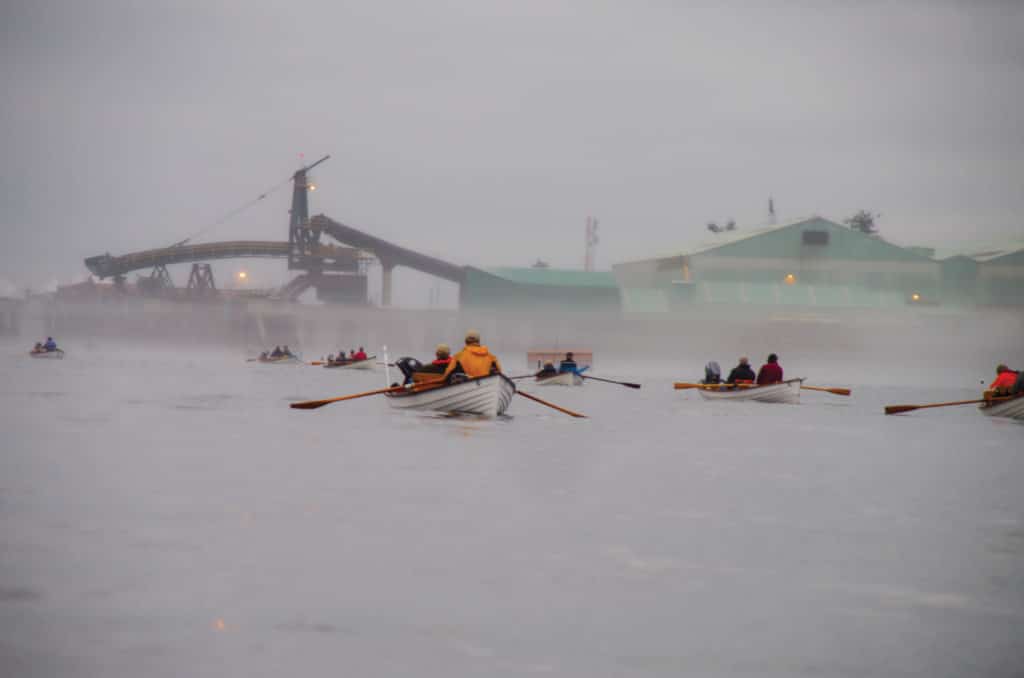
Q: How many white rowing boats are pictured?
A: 7